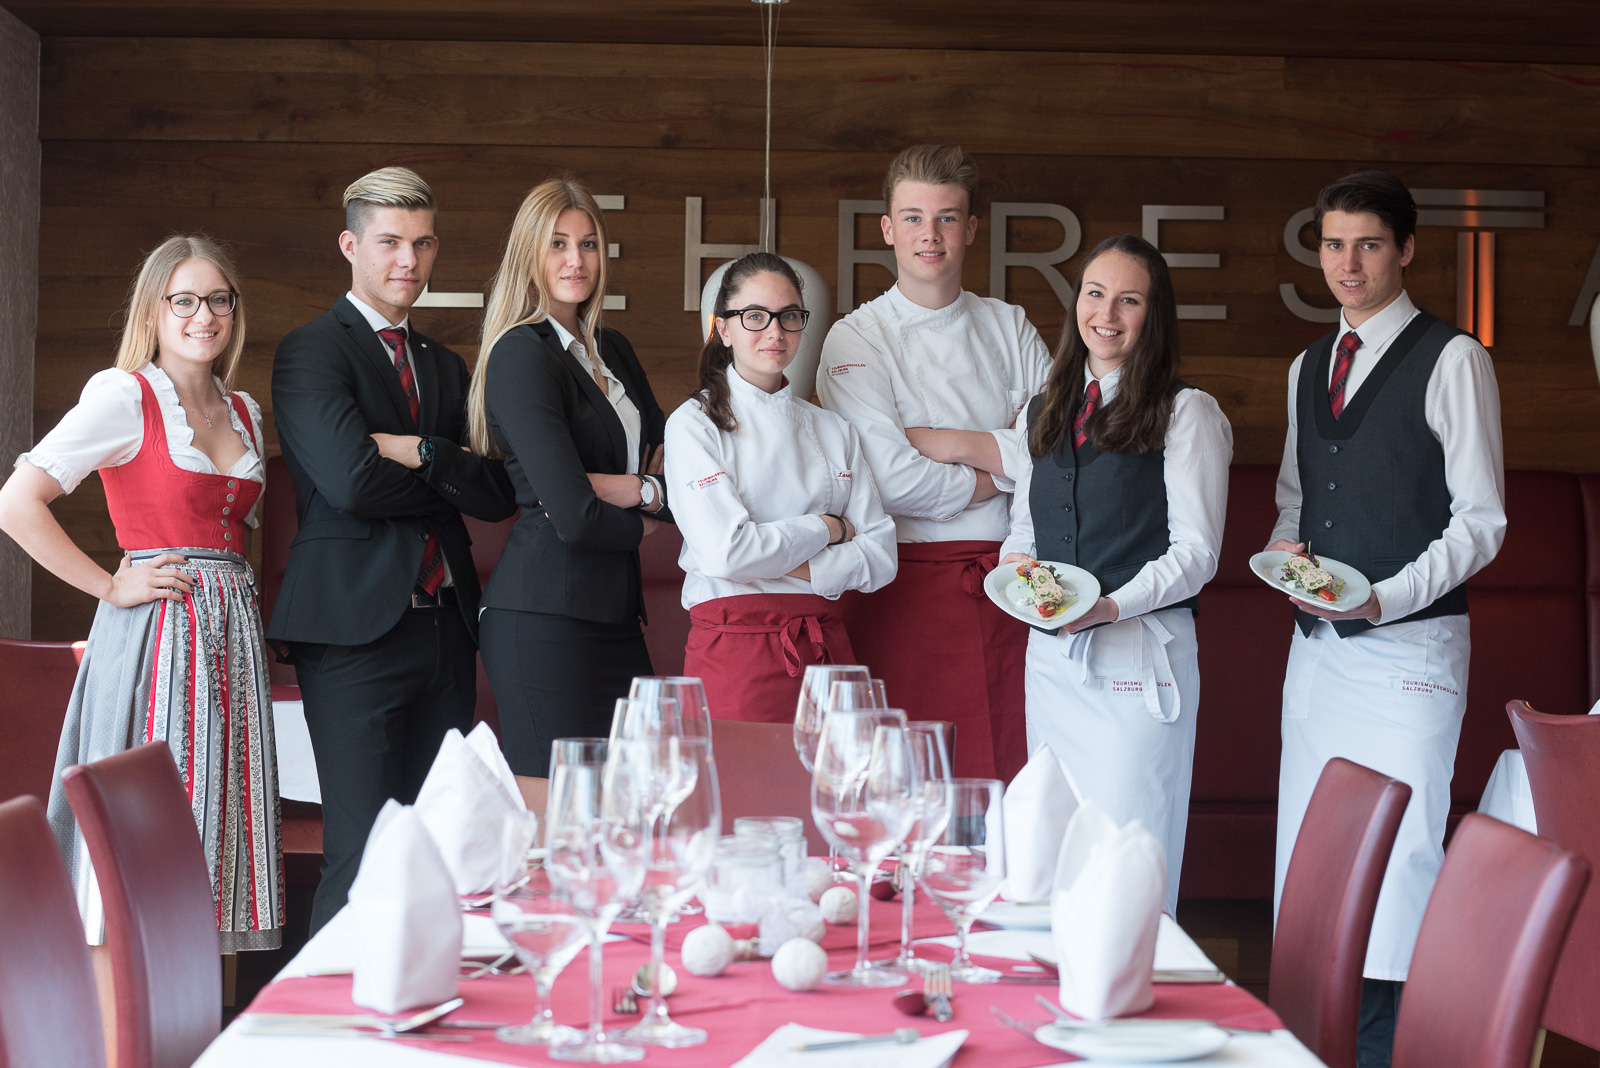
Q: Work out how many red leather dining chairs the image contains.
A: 7